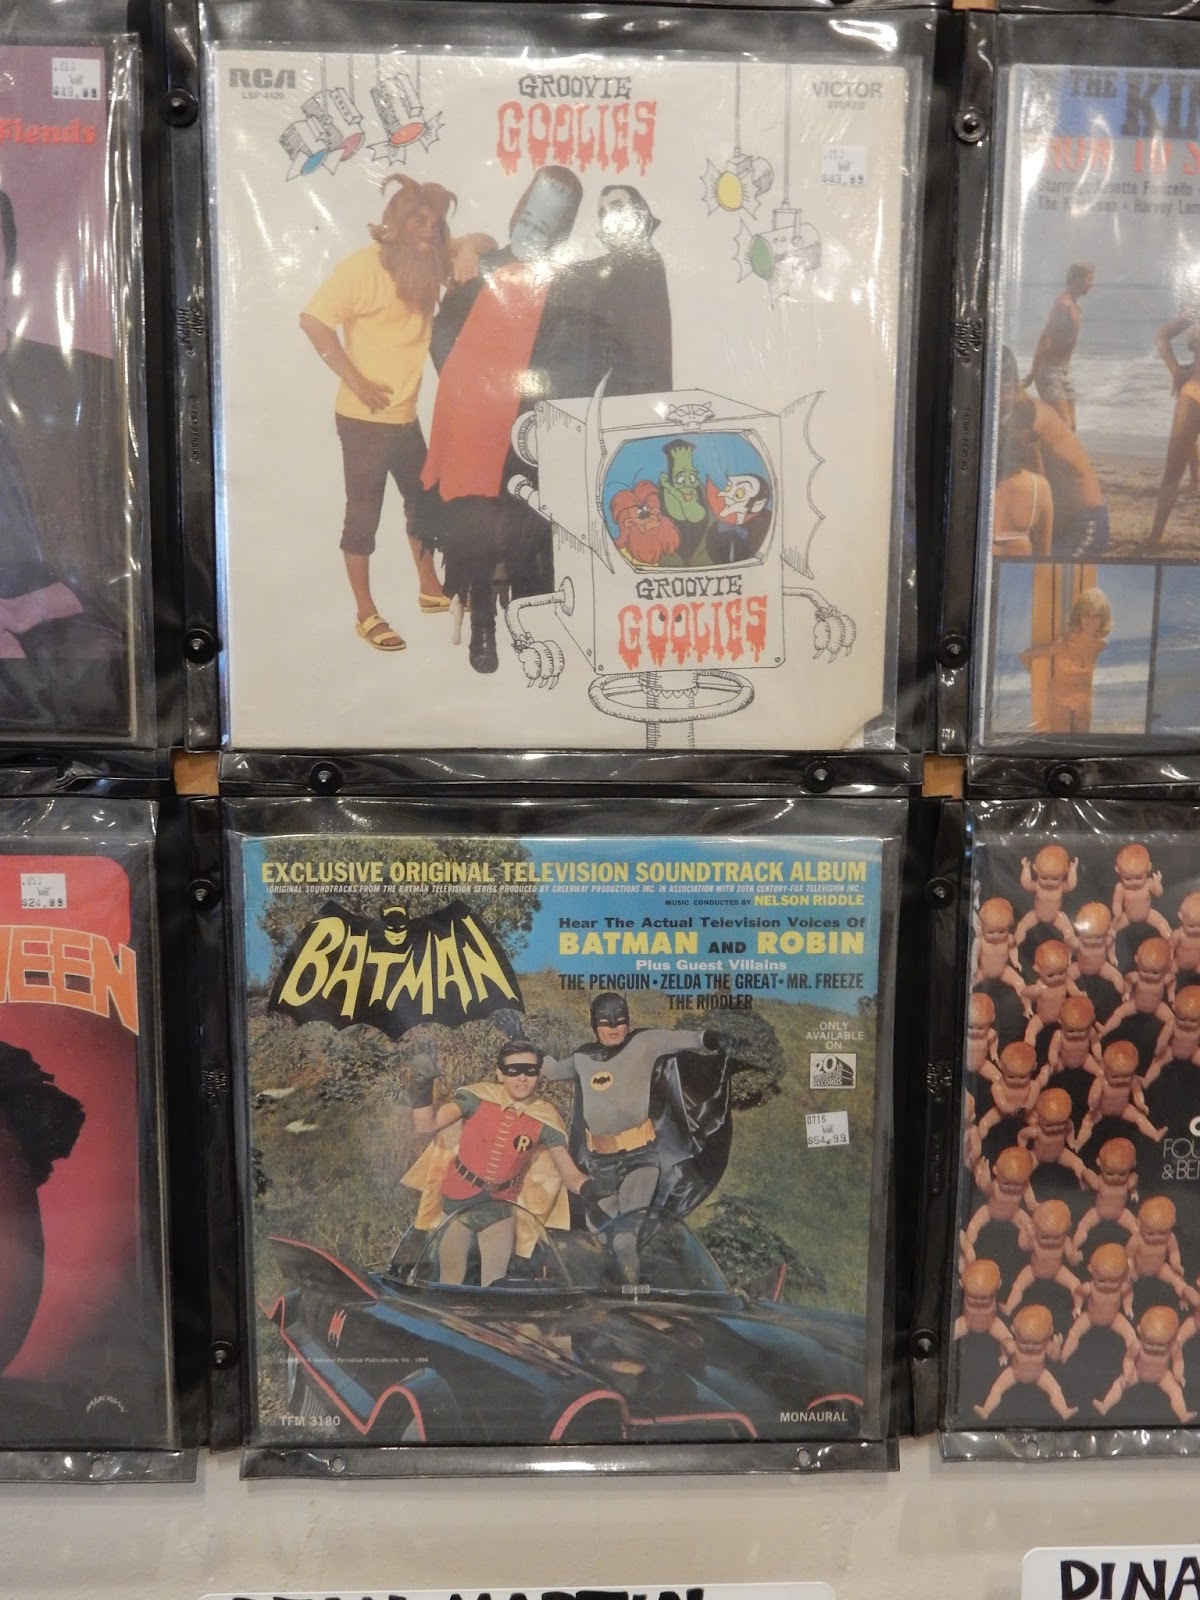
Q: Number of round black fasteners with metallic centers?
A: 11